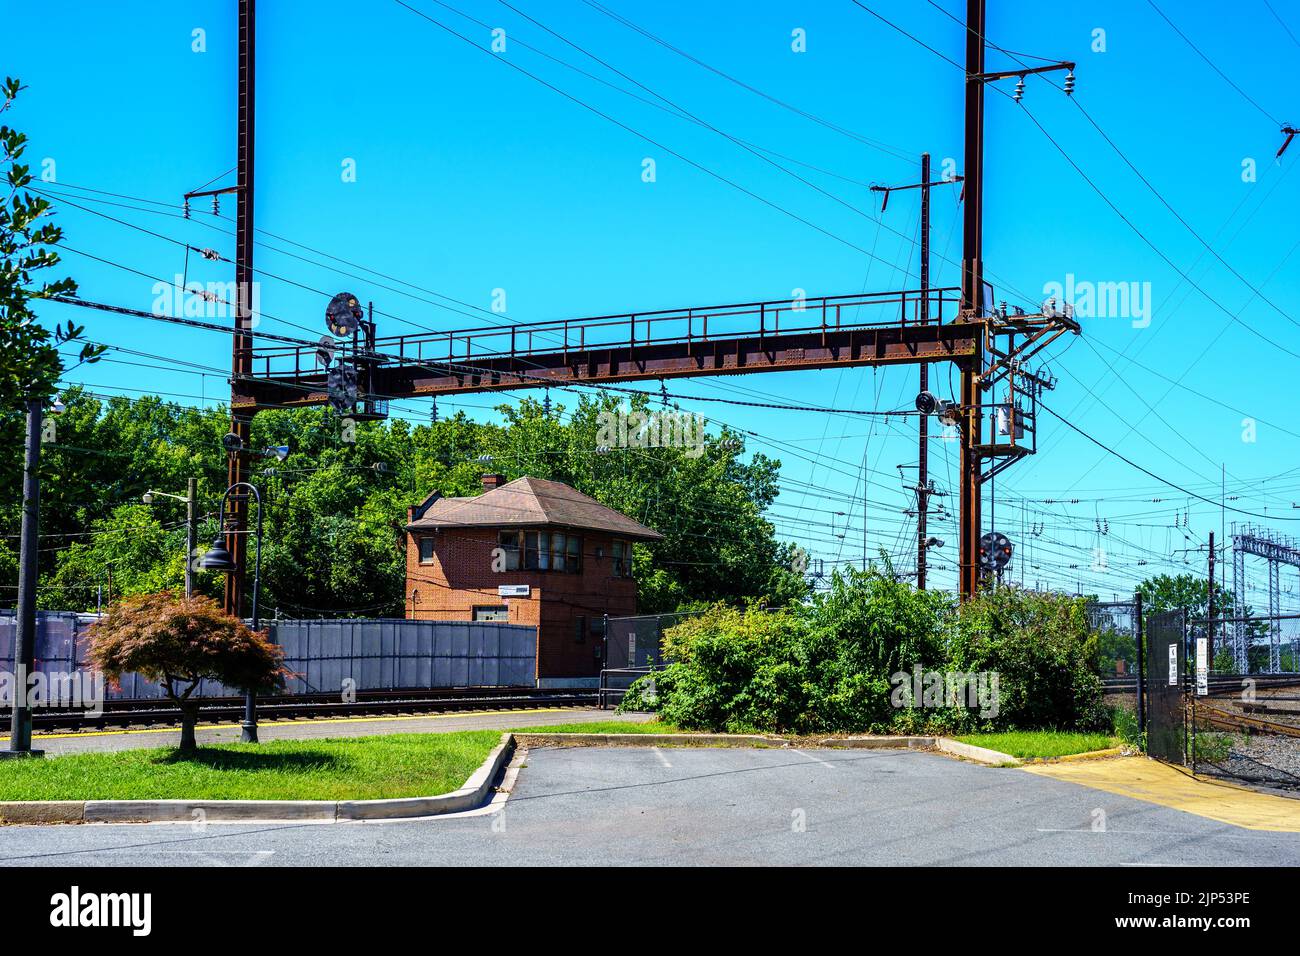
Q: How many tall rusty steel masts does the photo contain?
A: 3